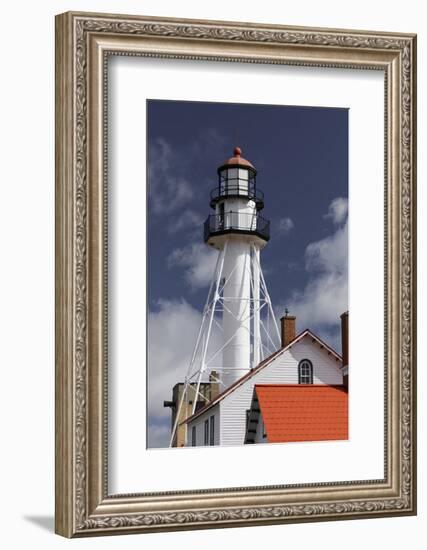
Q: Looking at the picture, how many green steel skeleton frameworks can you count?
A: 0